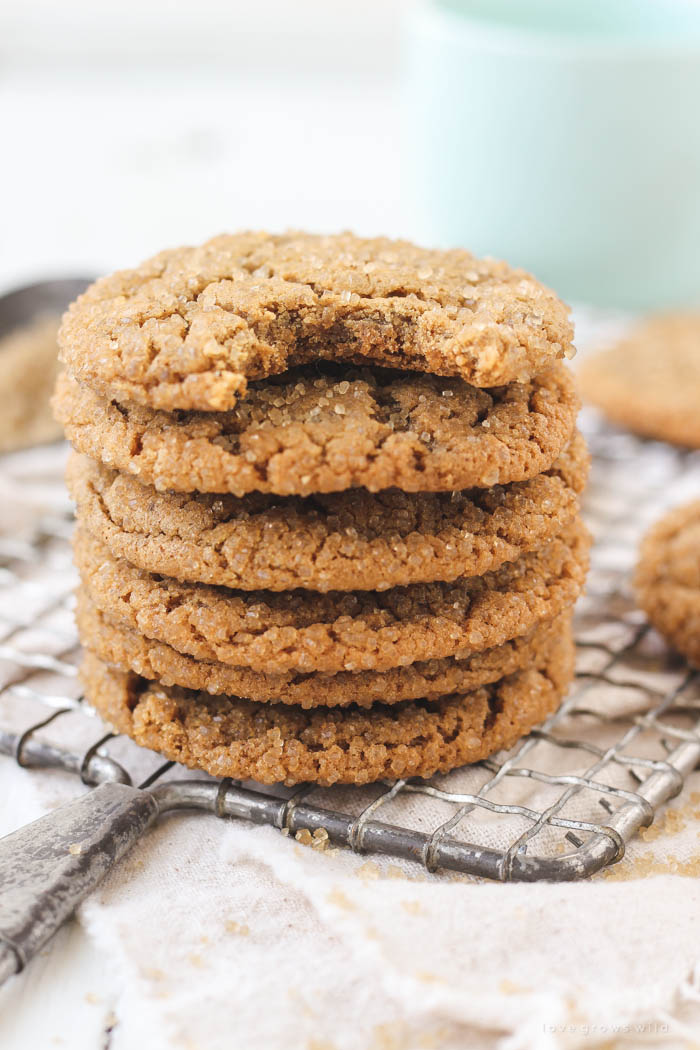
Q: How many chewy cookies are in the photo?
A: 8